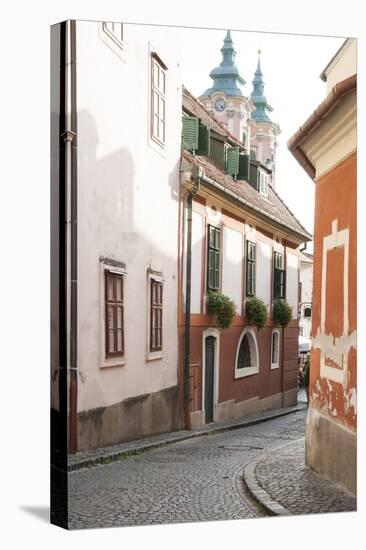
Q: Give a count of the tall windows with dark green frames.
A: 3